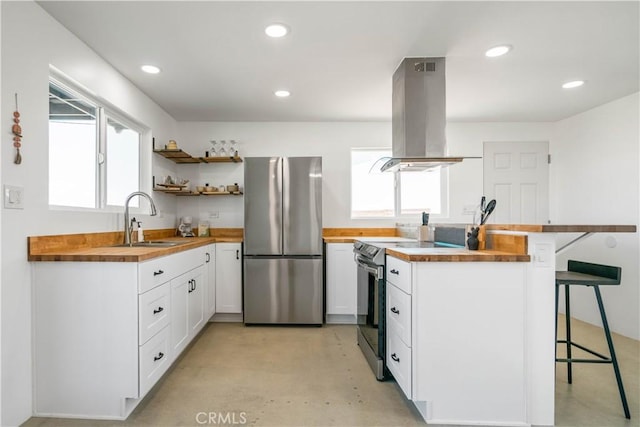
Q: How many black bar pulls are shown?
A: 10